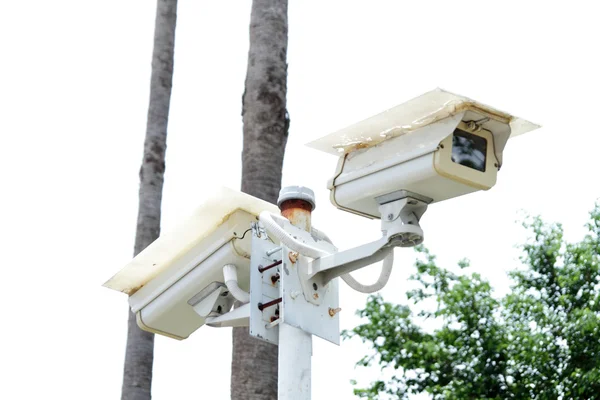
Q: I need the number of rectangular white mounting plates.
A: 2